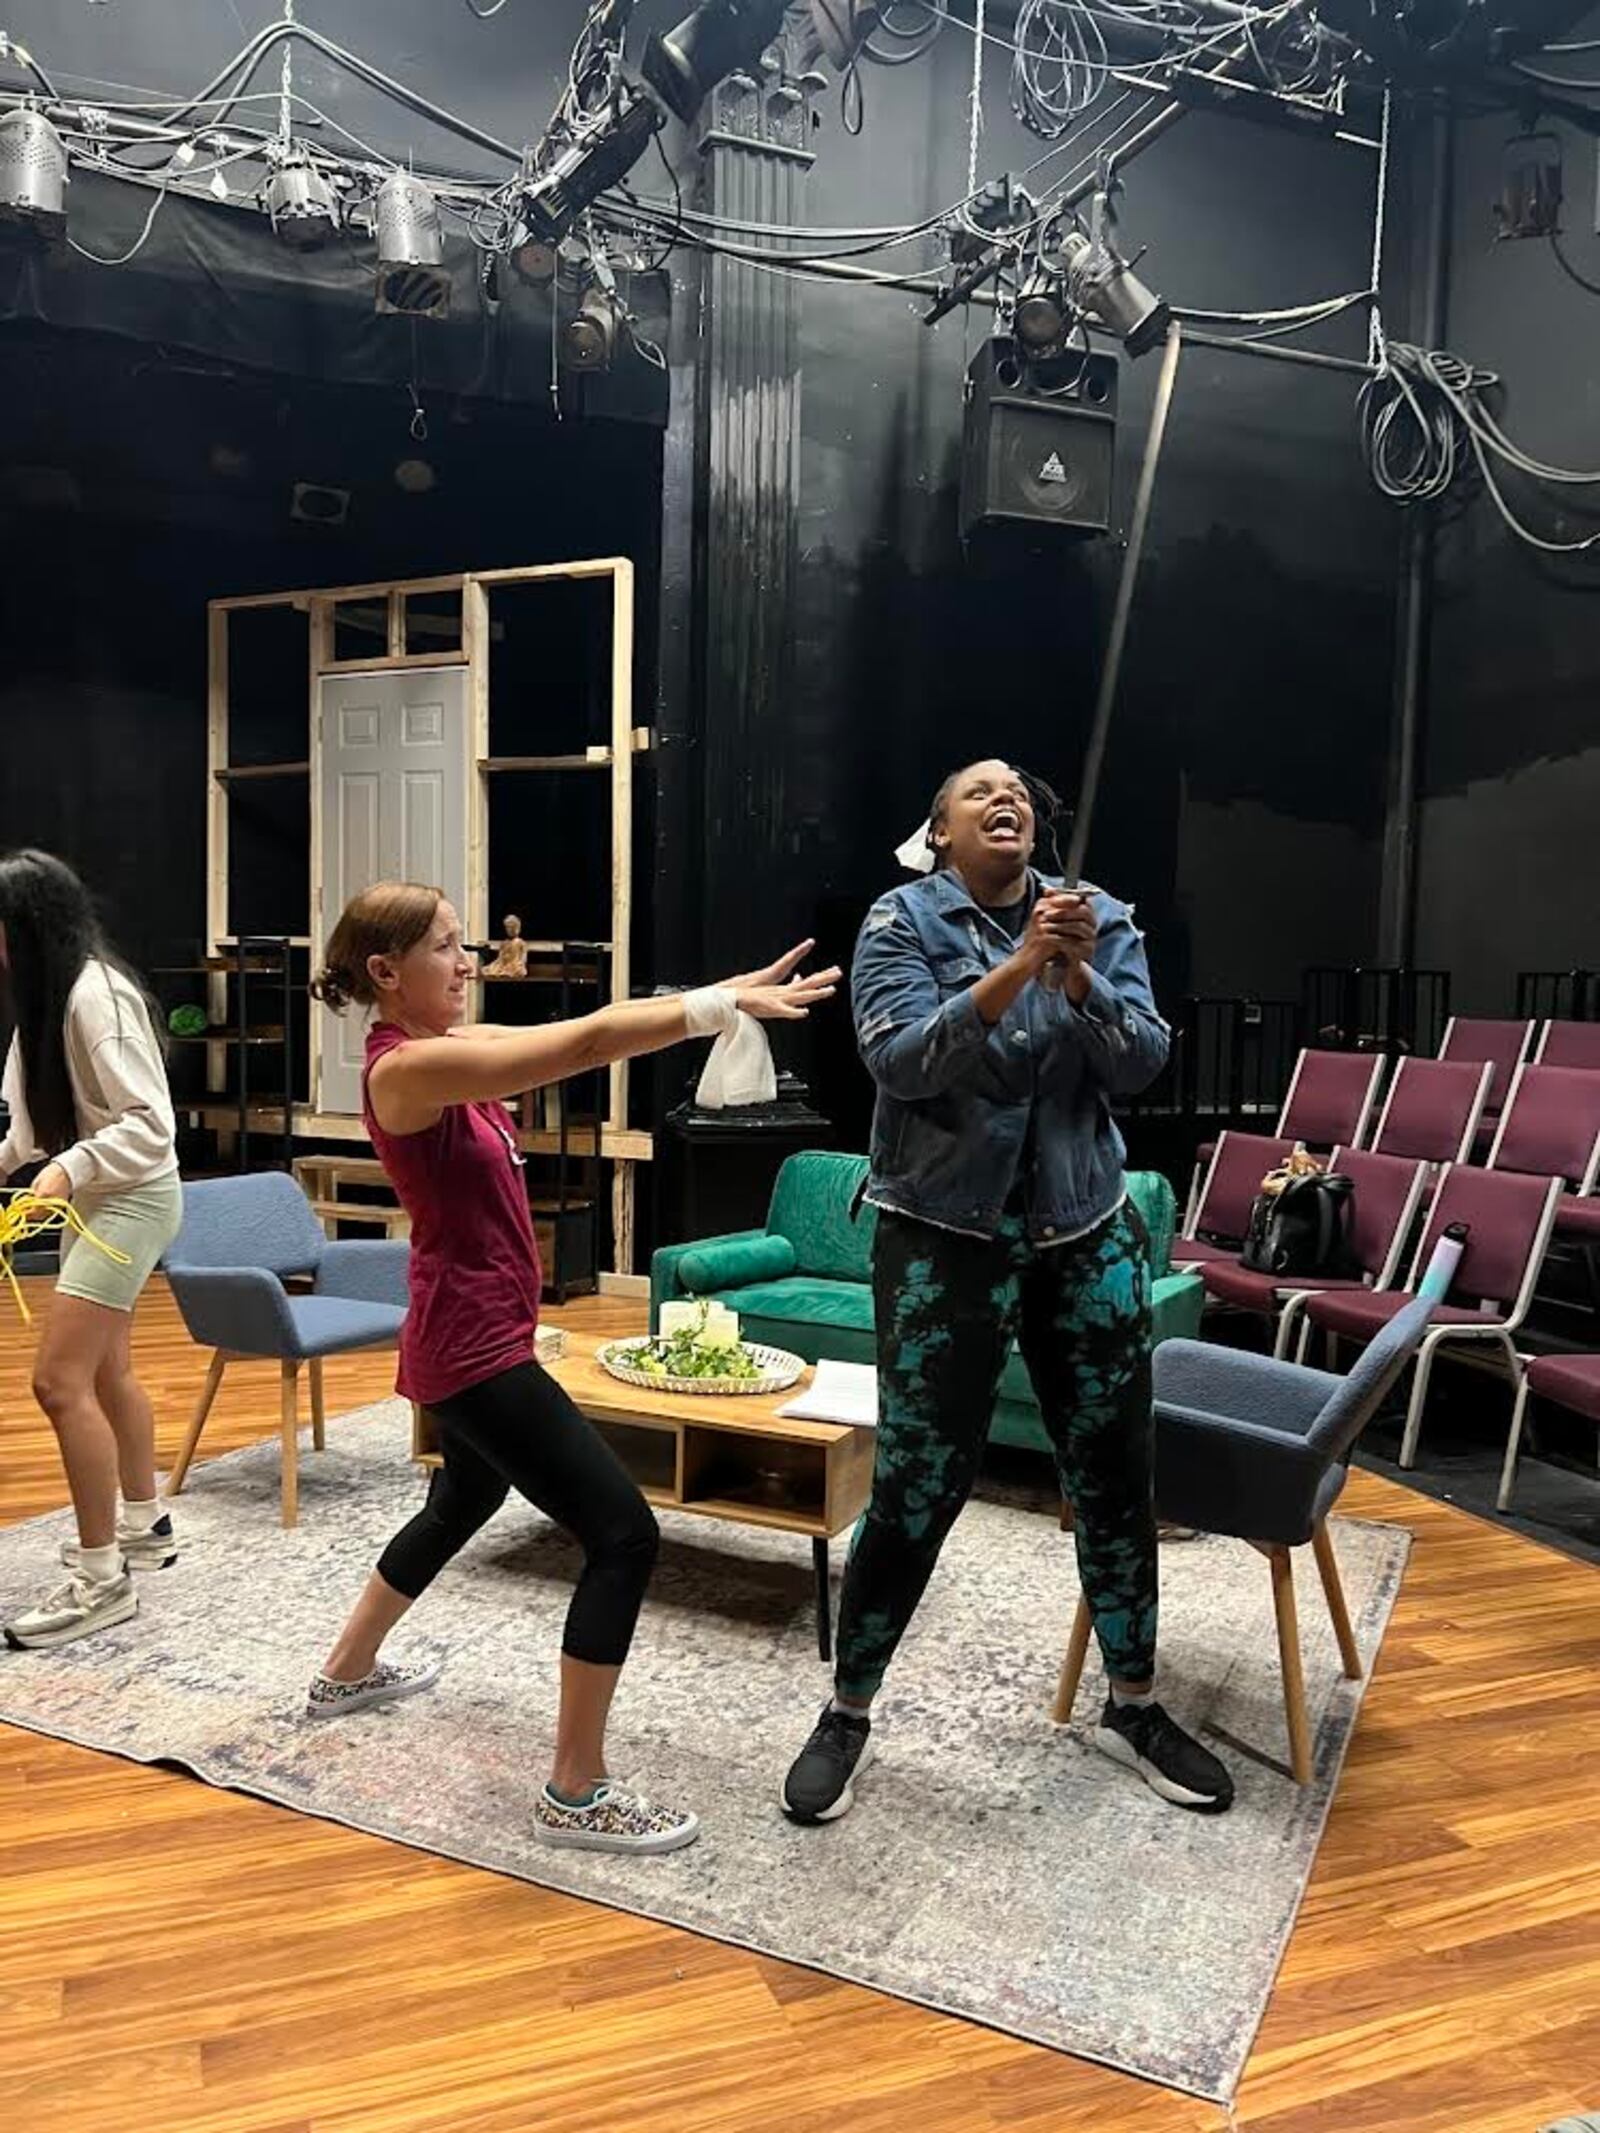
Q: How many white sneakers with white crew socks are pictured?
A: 2